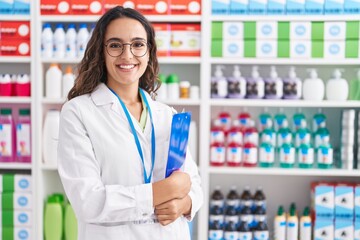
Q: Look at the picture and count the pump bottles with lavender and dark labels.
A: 5